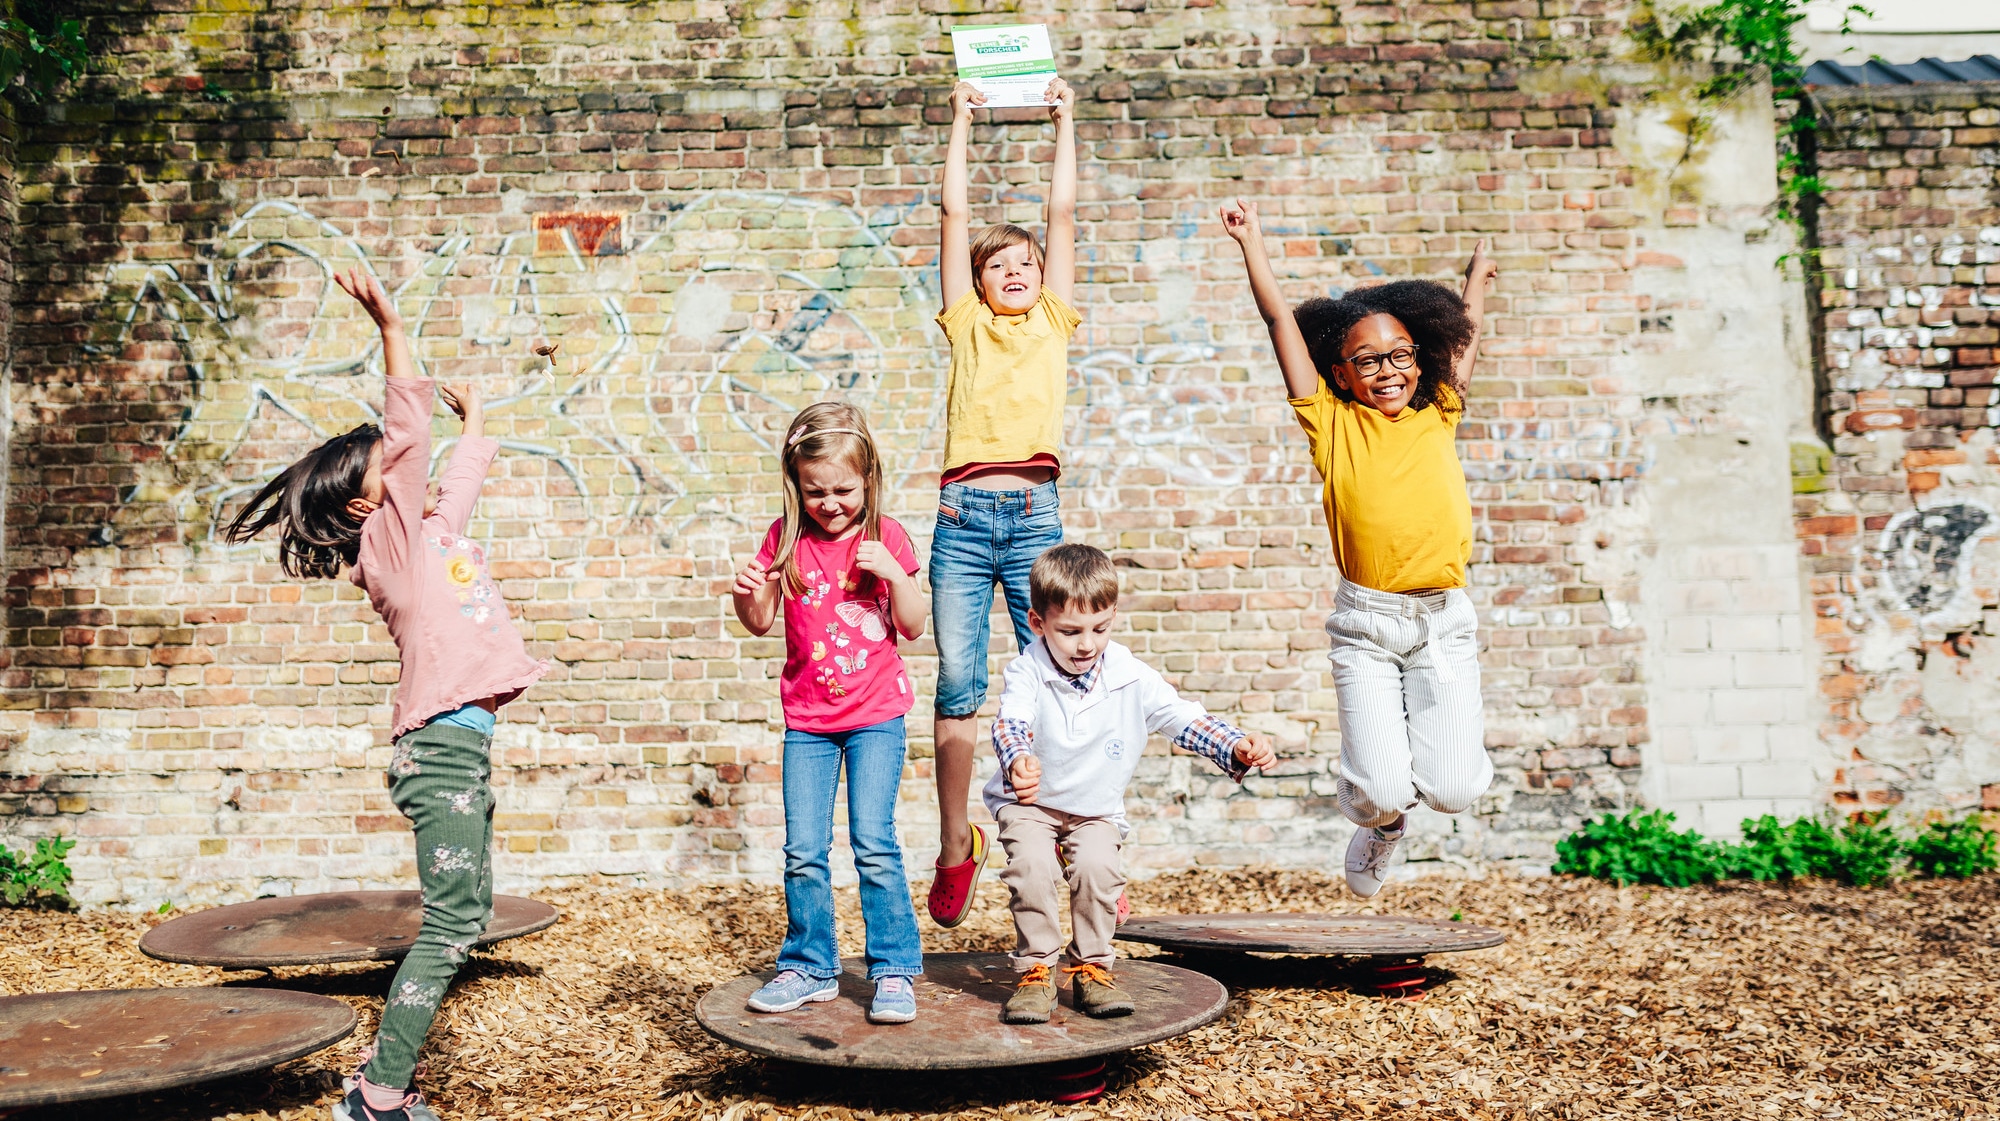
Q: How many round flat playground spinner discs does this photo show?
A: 4